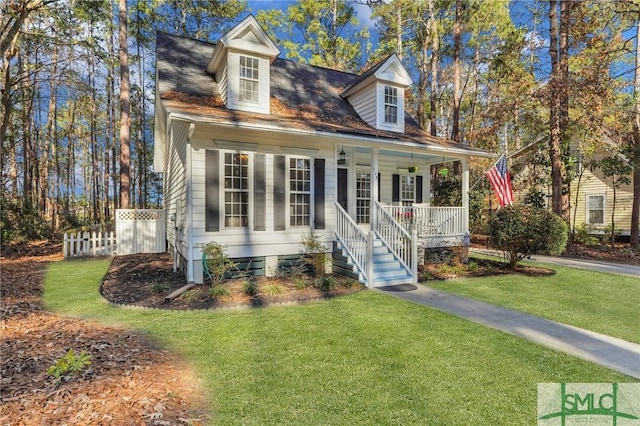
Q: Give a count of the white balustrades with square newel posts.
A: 2